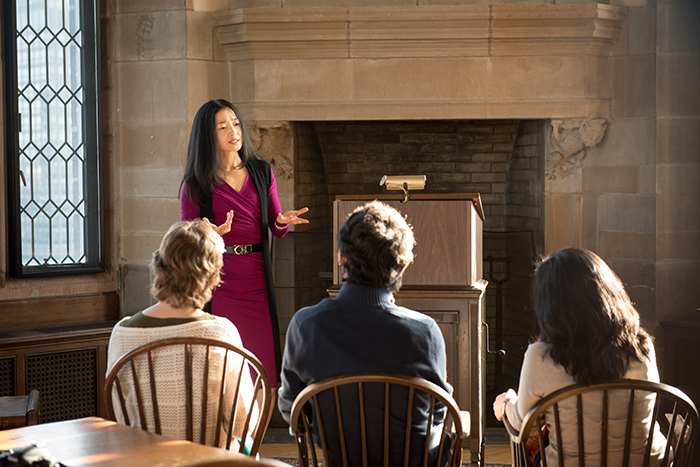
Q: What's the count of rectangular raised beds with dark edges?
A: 0